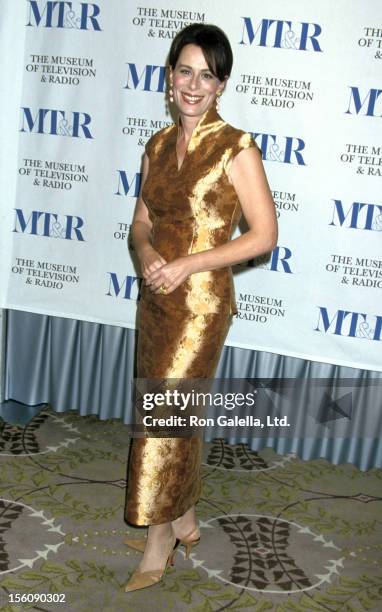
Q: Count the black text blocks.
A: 12